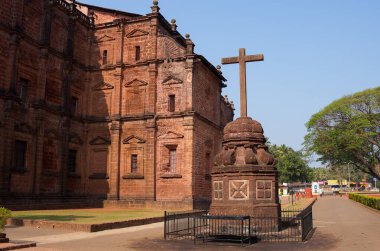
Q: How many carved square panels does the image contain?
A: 3